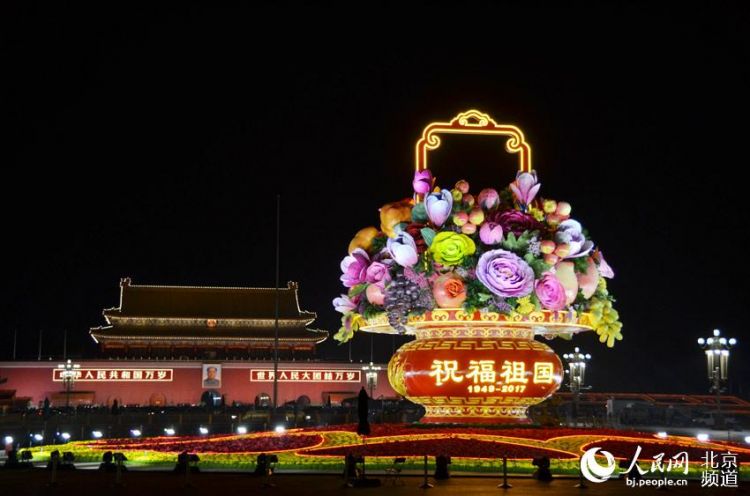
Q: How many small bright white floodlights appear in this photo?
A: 12